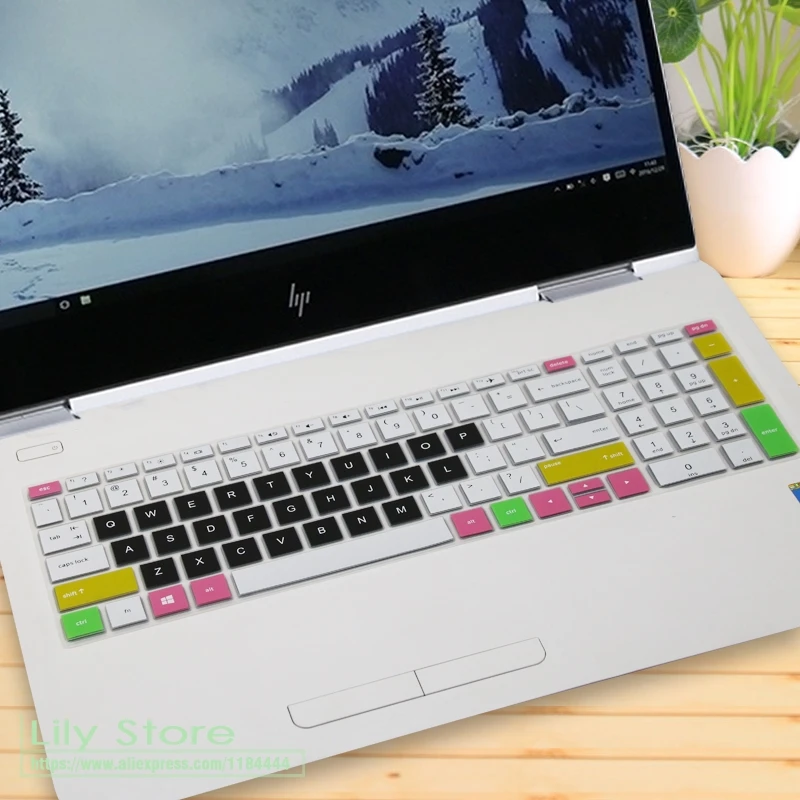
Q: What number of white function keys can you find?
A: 12